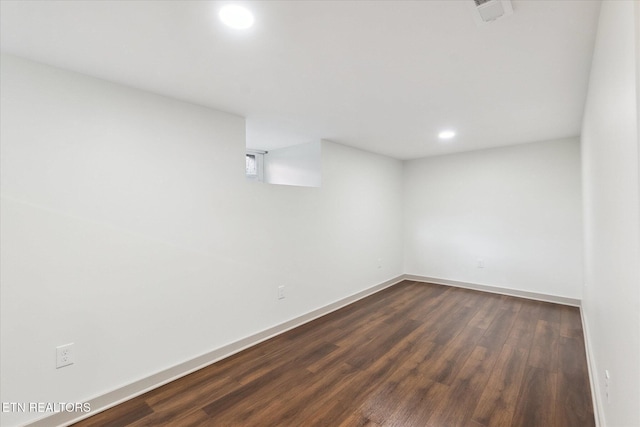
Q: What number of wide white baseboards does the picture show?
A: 3